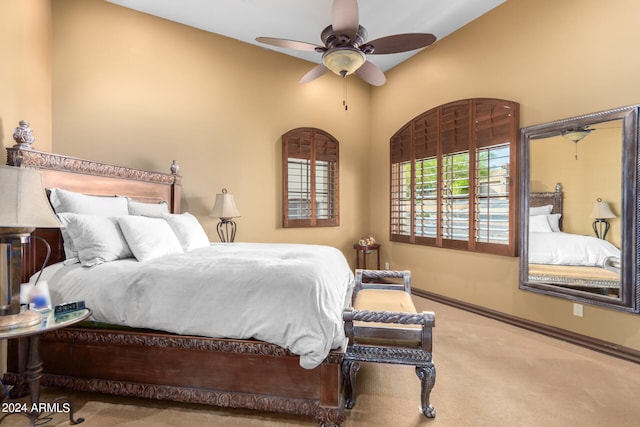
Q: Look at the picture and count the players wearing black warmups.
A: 0